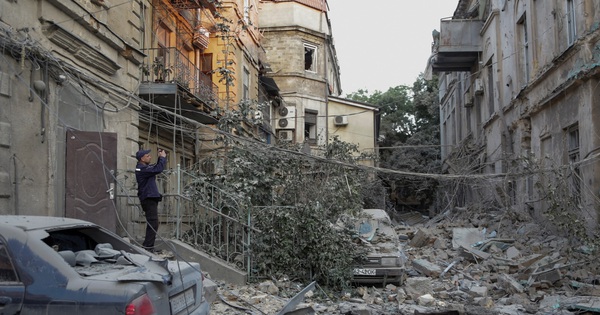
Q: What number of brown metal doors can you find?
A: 1